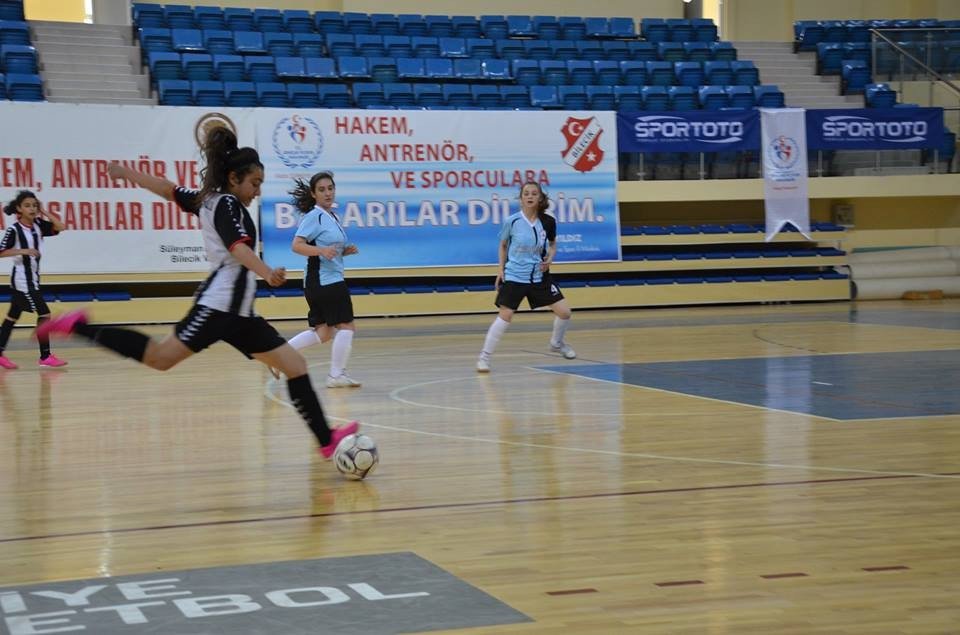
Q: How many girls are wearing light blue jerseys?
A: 2